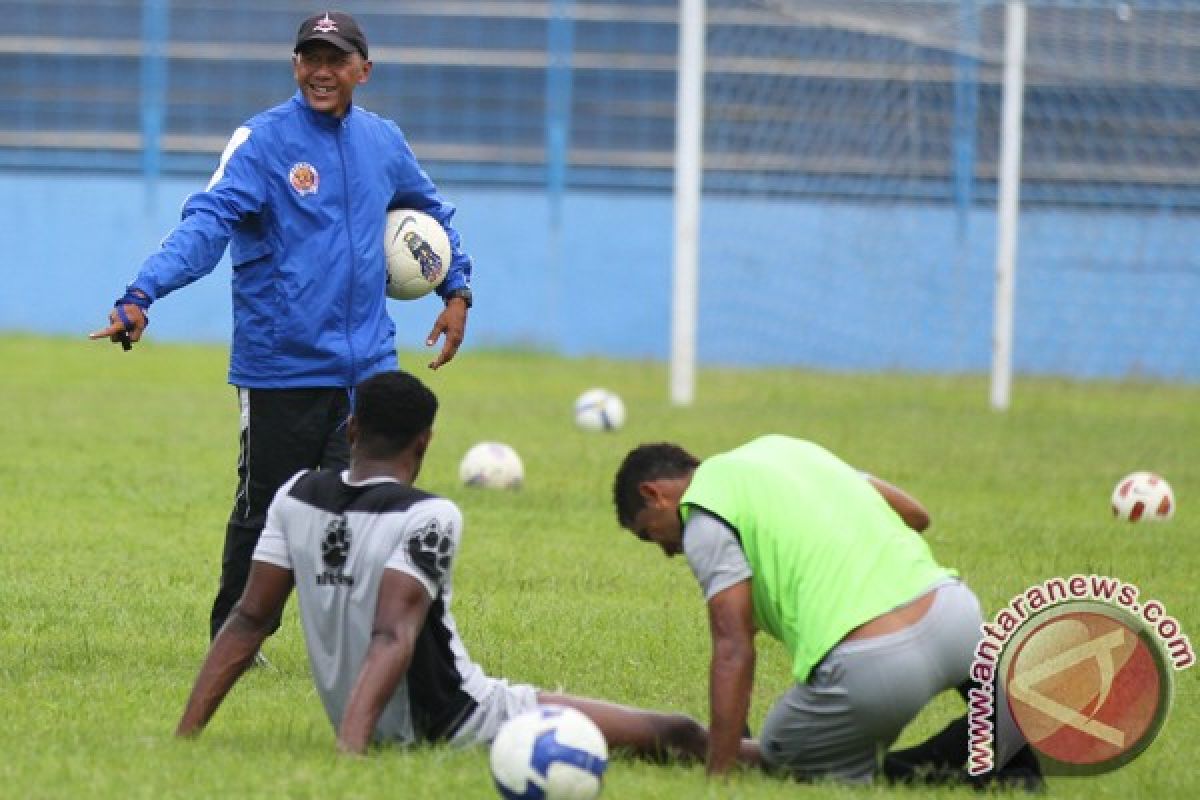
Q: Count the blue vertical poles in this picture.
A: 3